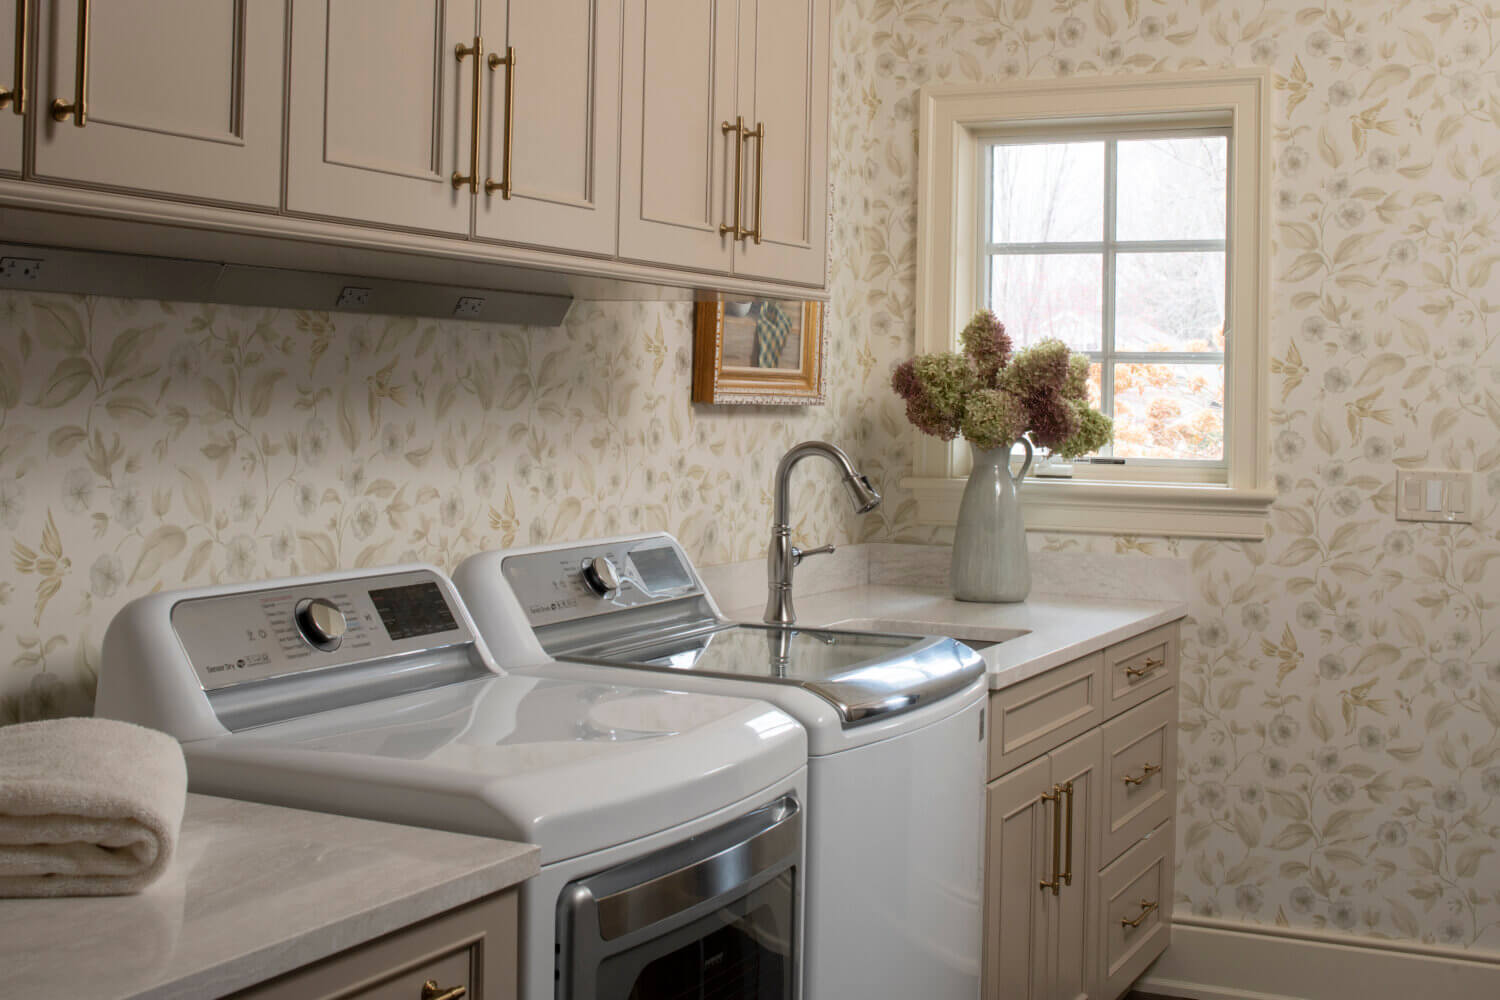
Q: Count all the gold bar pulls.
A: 12